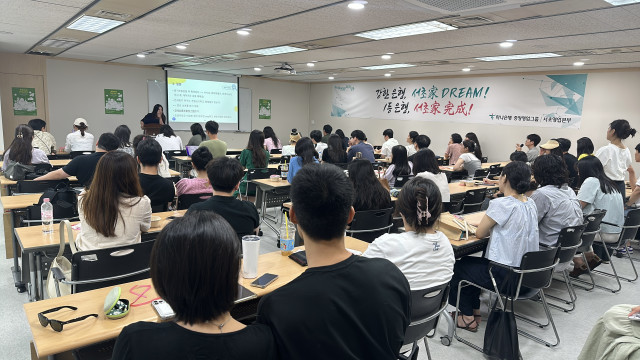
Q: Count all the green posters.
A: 3